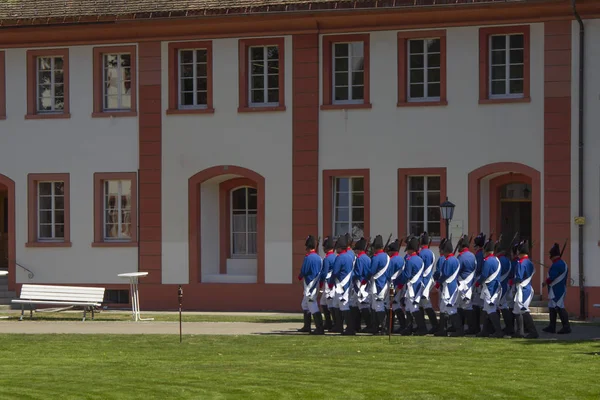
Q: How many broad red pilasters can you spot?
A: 3